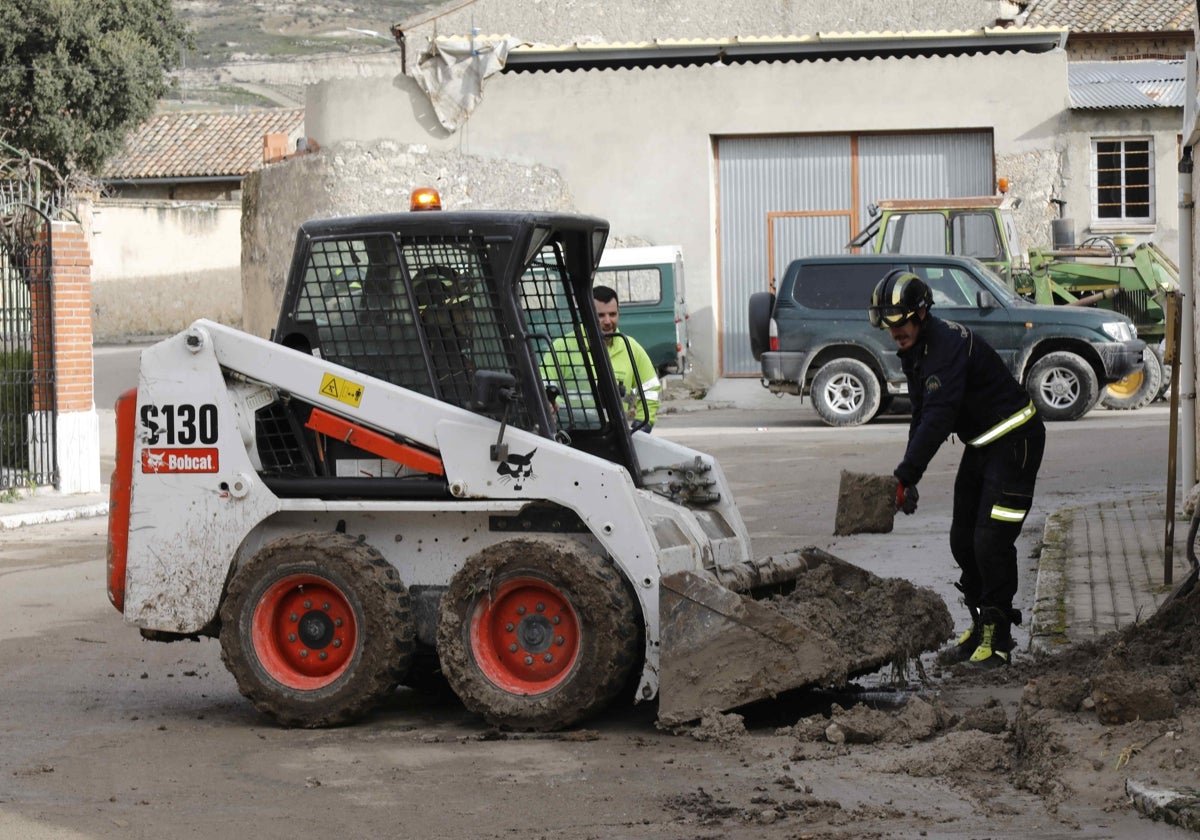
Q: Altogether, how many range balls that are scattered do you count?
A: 0